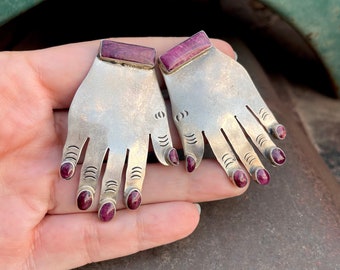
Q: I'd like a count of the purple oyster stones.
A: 12